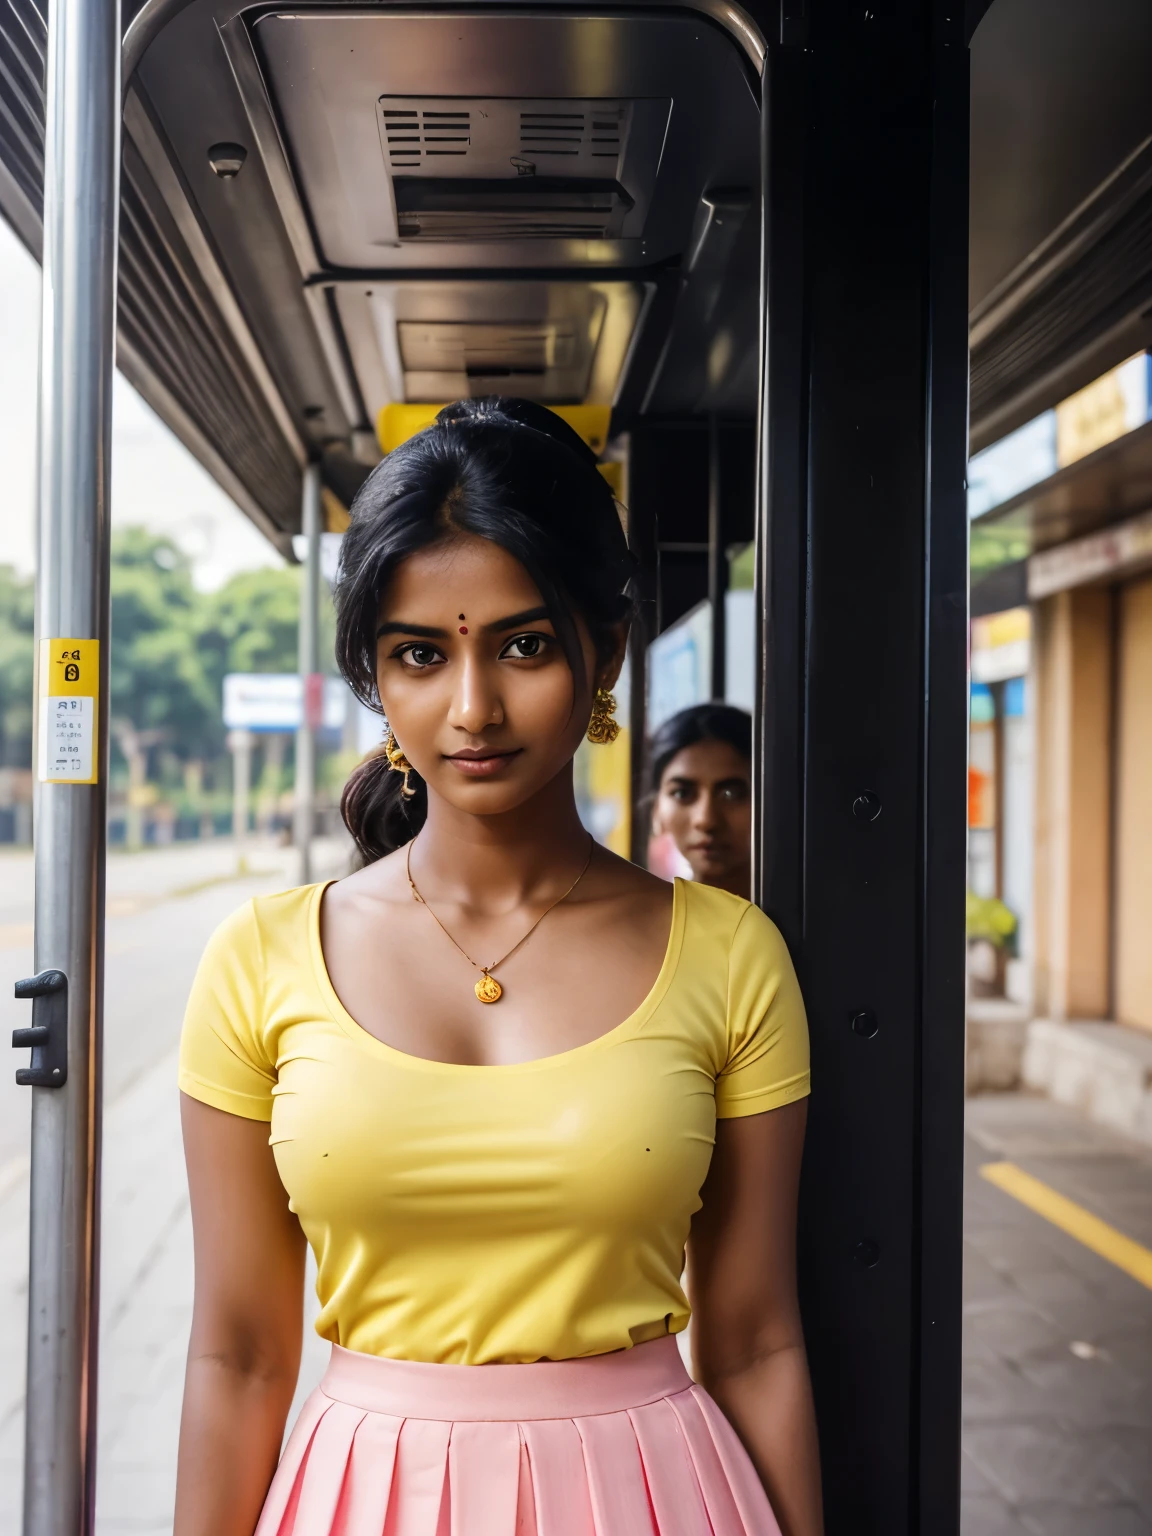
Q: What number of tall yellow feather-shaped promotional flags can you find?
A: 0